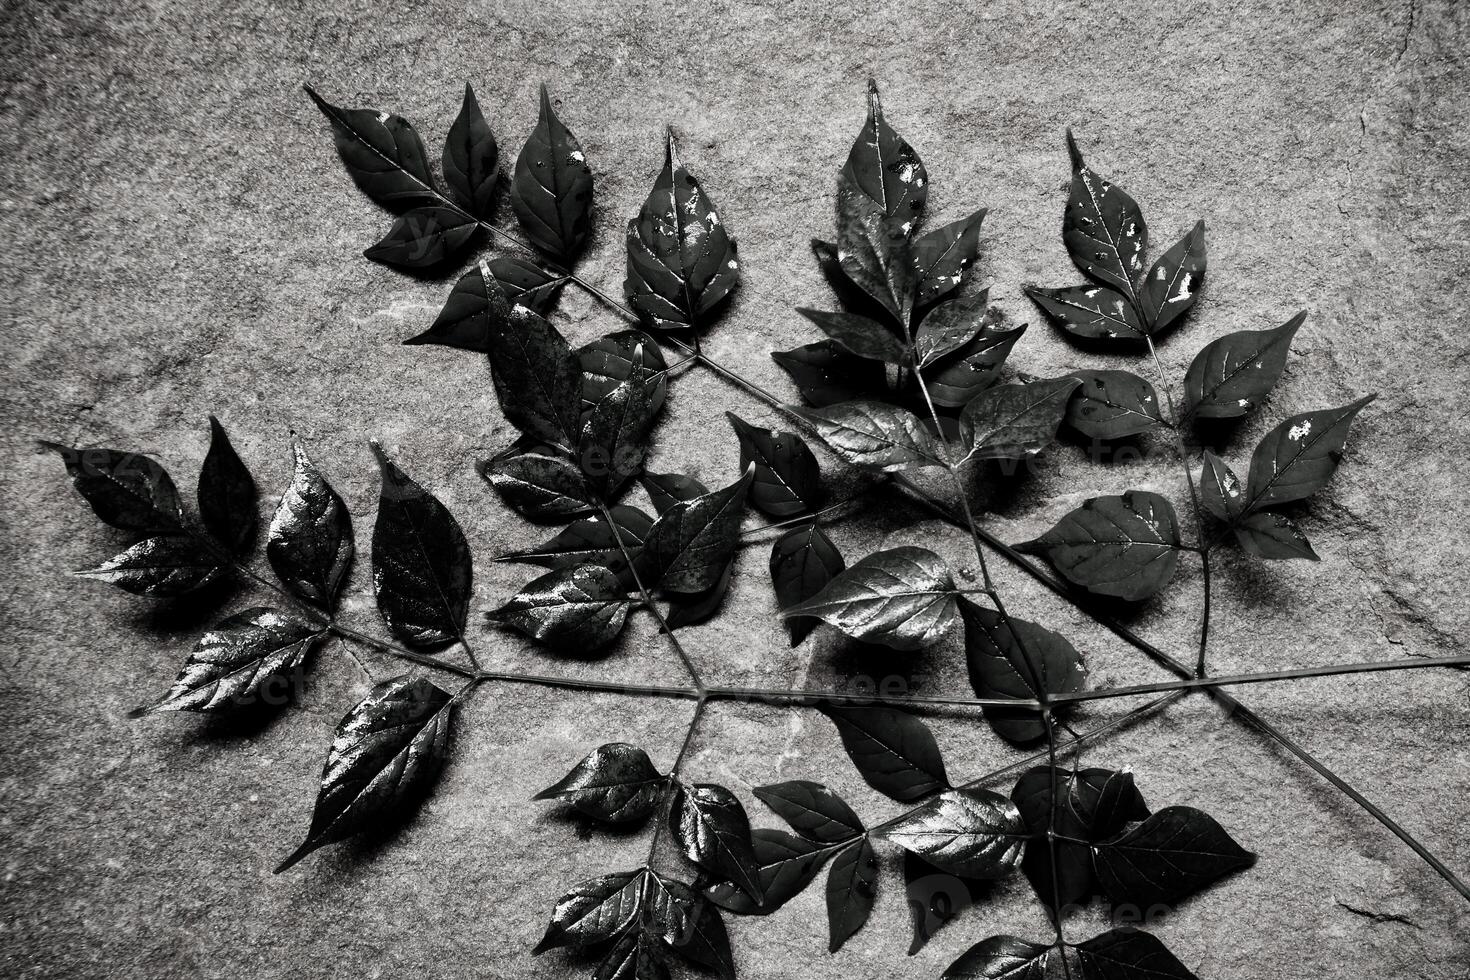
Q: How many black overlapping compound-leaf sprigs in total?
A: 2